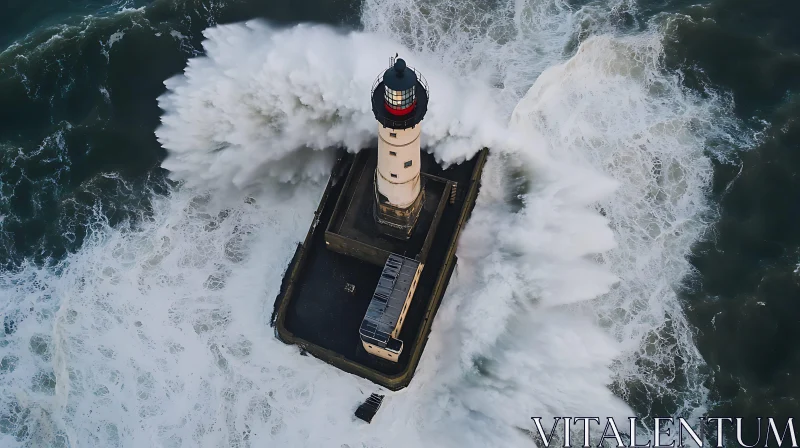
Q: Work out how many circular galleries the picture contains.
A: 1